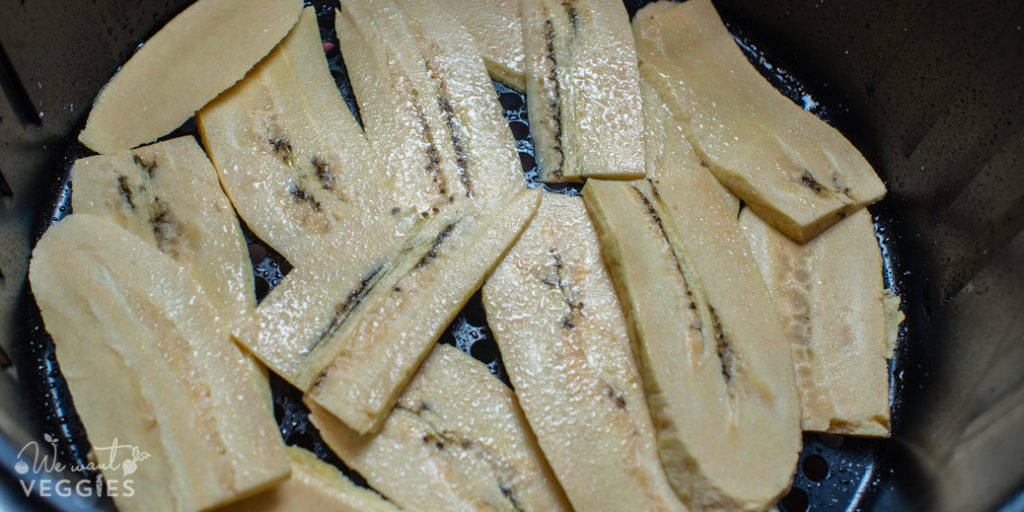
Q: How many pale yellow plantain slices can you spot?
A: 14